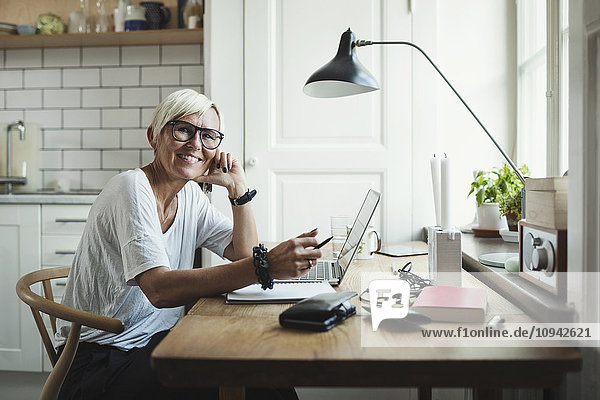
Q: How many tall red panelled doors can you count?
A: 0